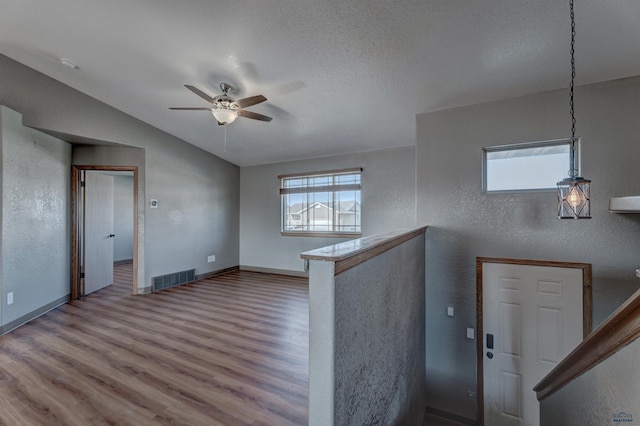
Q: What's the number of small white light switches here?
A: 2